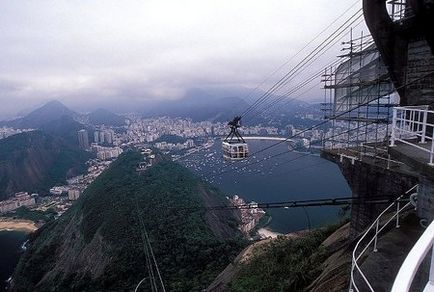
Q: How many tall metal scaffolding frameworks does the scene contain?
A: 1